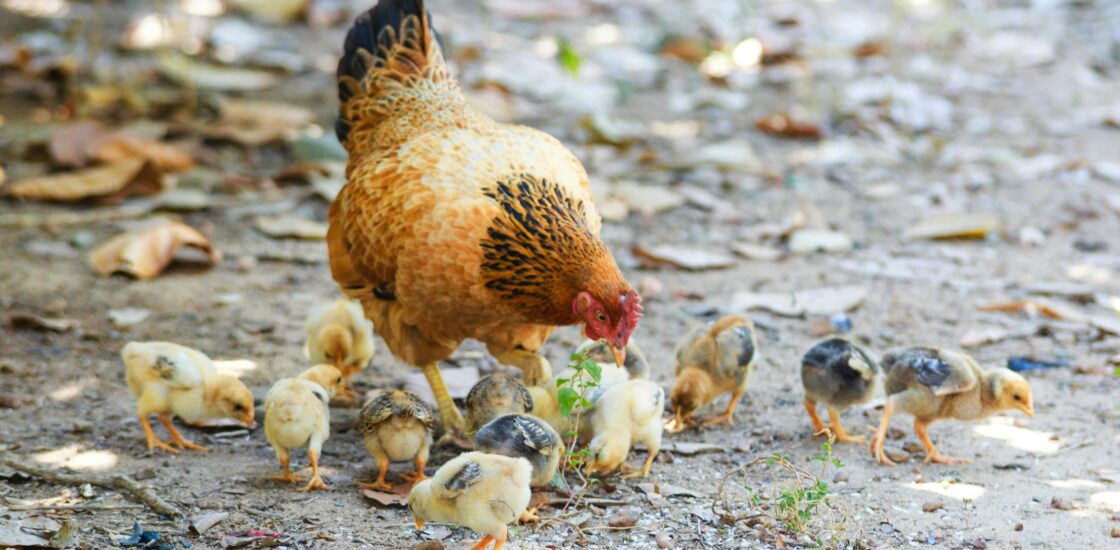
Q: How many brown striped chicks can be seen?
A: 2